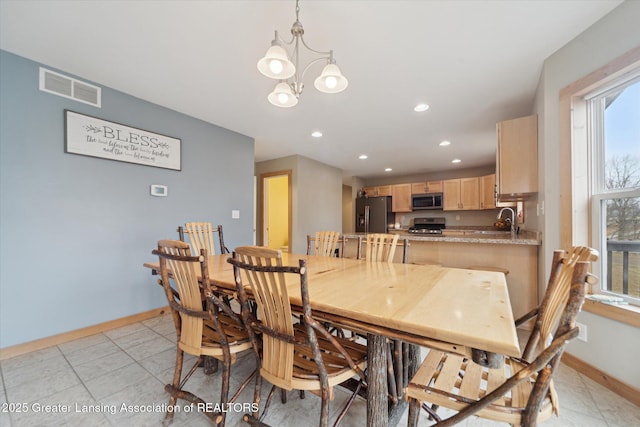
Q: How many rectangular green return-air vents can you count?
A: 0